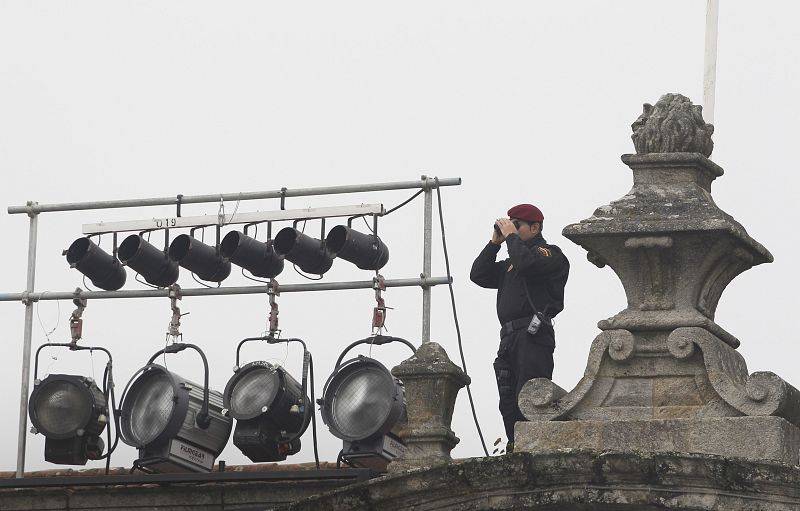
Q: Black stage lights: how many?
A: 10